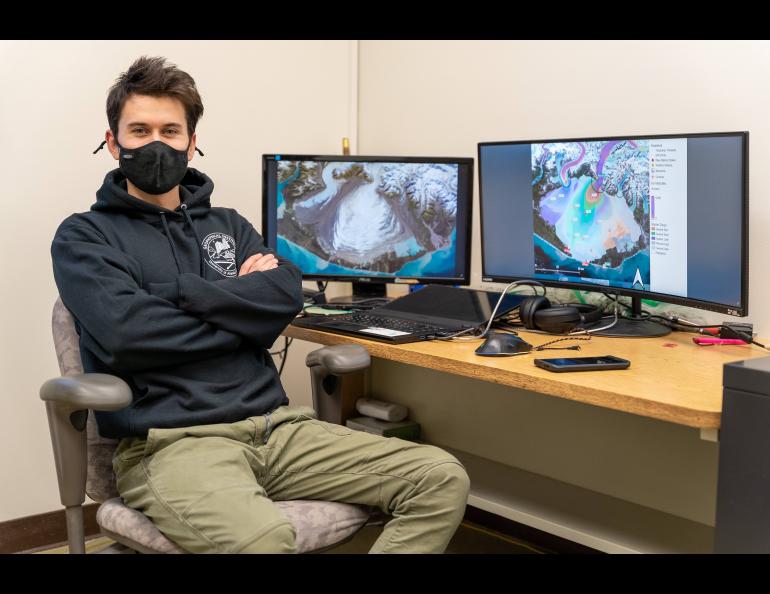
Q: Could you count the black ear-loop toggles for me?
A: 2